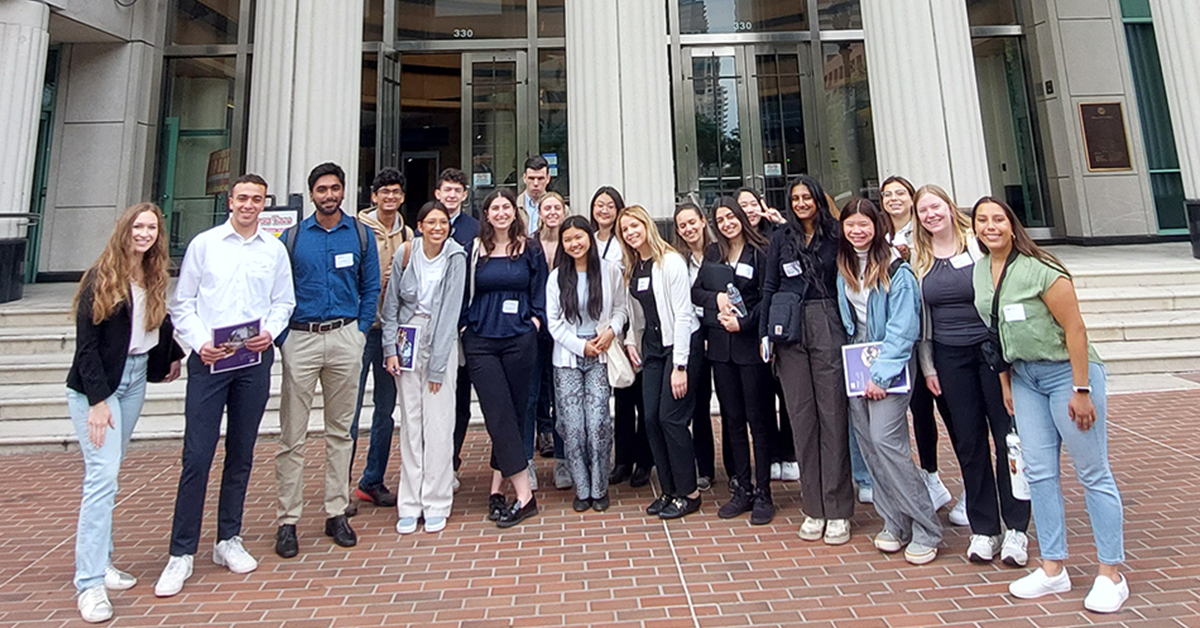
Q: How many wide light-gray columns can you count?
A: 5